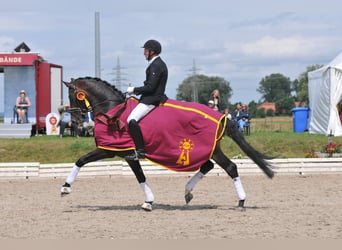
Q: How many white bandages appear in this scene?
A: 4